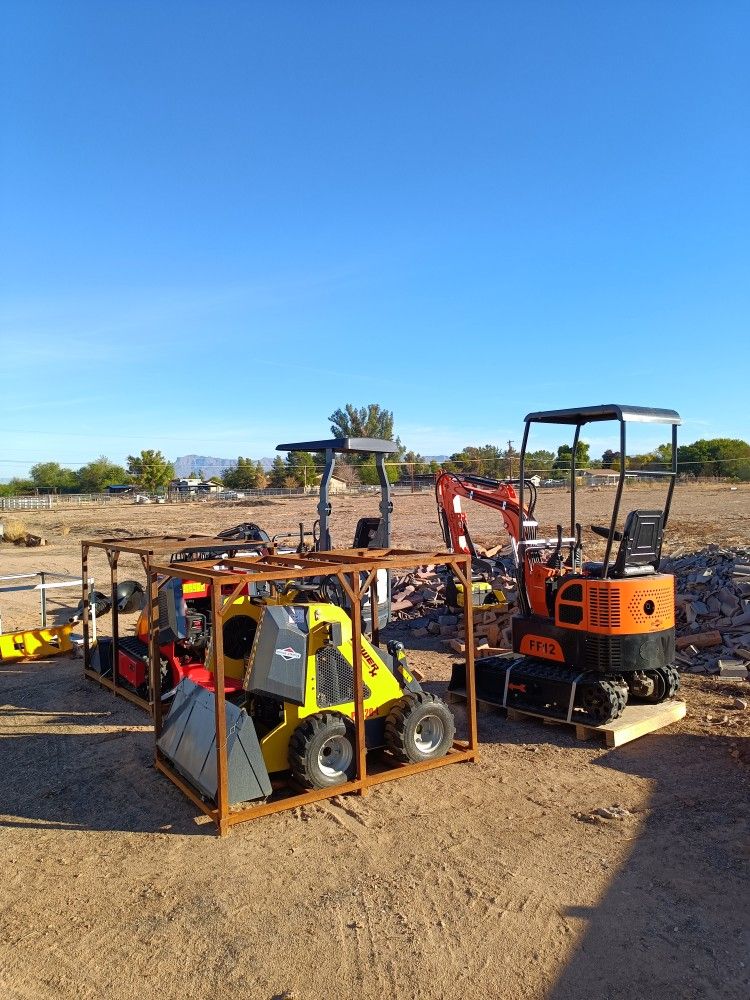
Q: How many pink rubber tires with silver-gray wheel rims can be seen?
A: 0